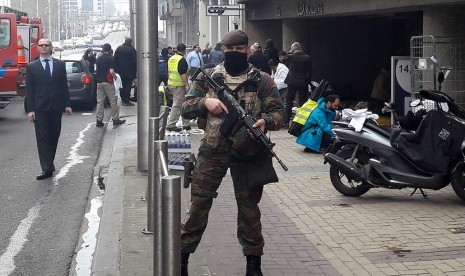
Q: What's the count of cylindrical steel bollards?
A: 4